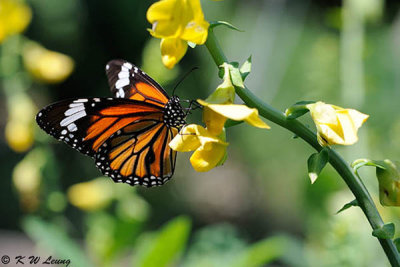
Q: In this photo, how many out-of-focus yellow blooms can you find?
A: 5